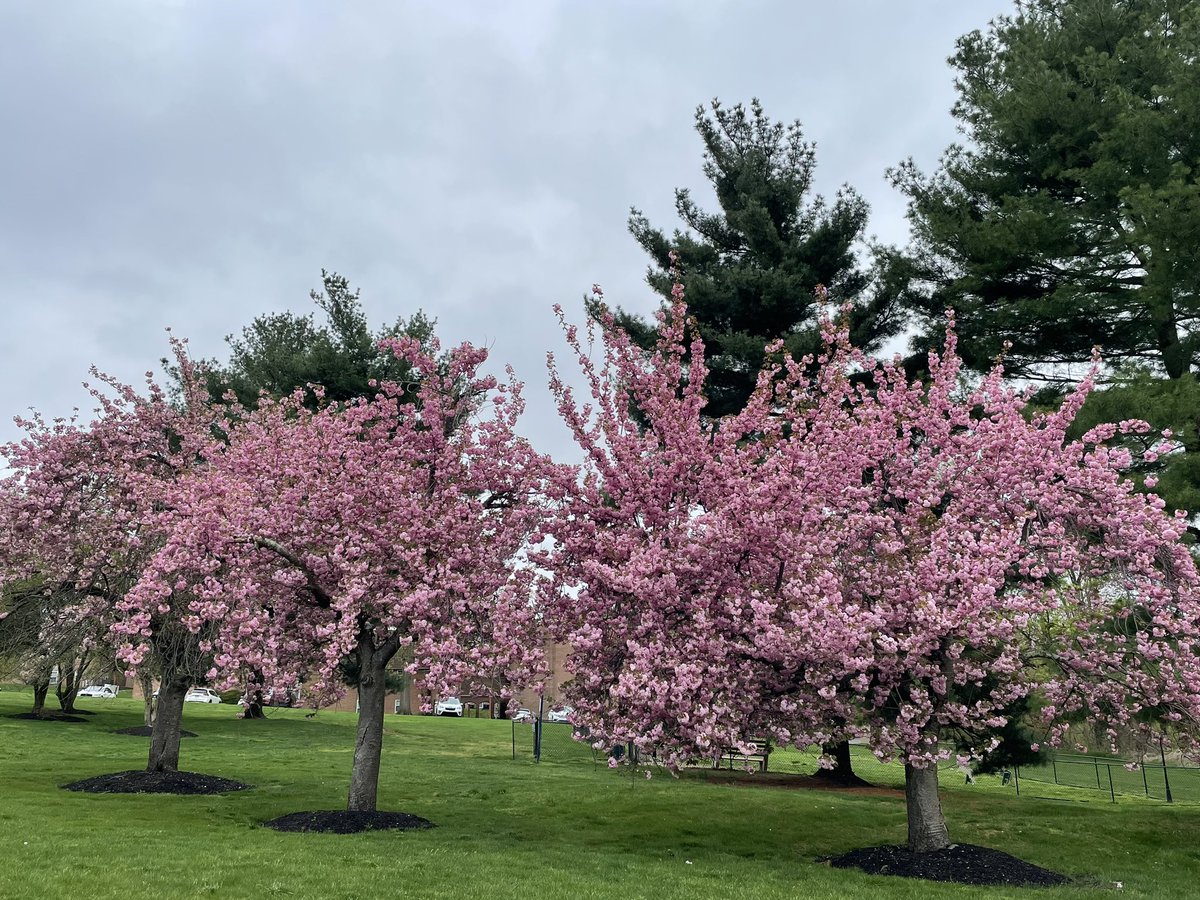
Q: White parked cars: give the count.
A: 5